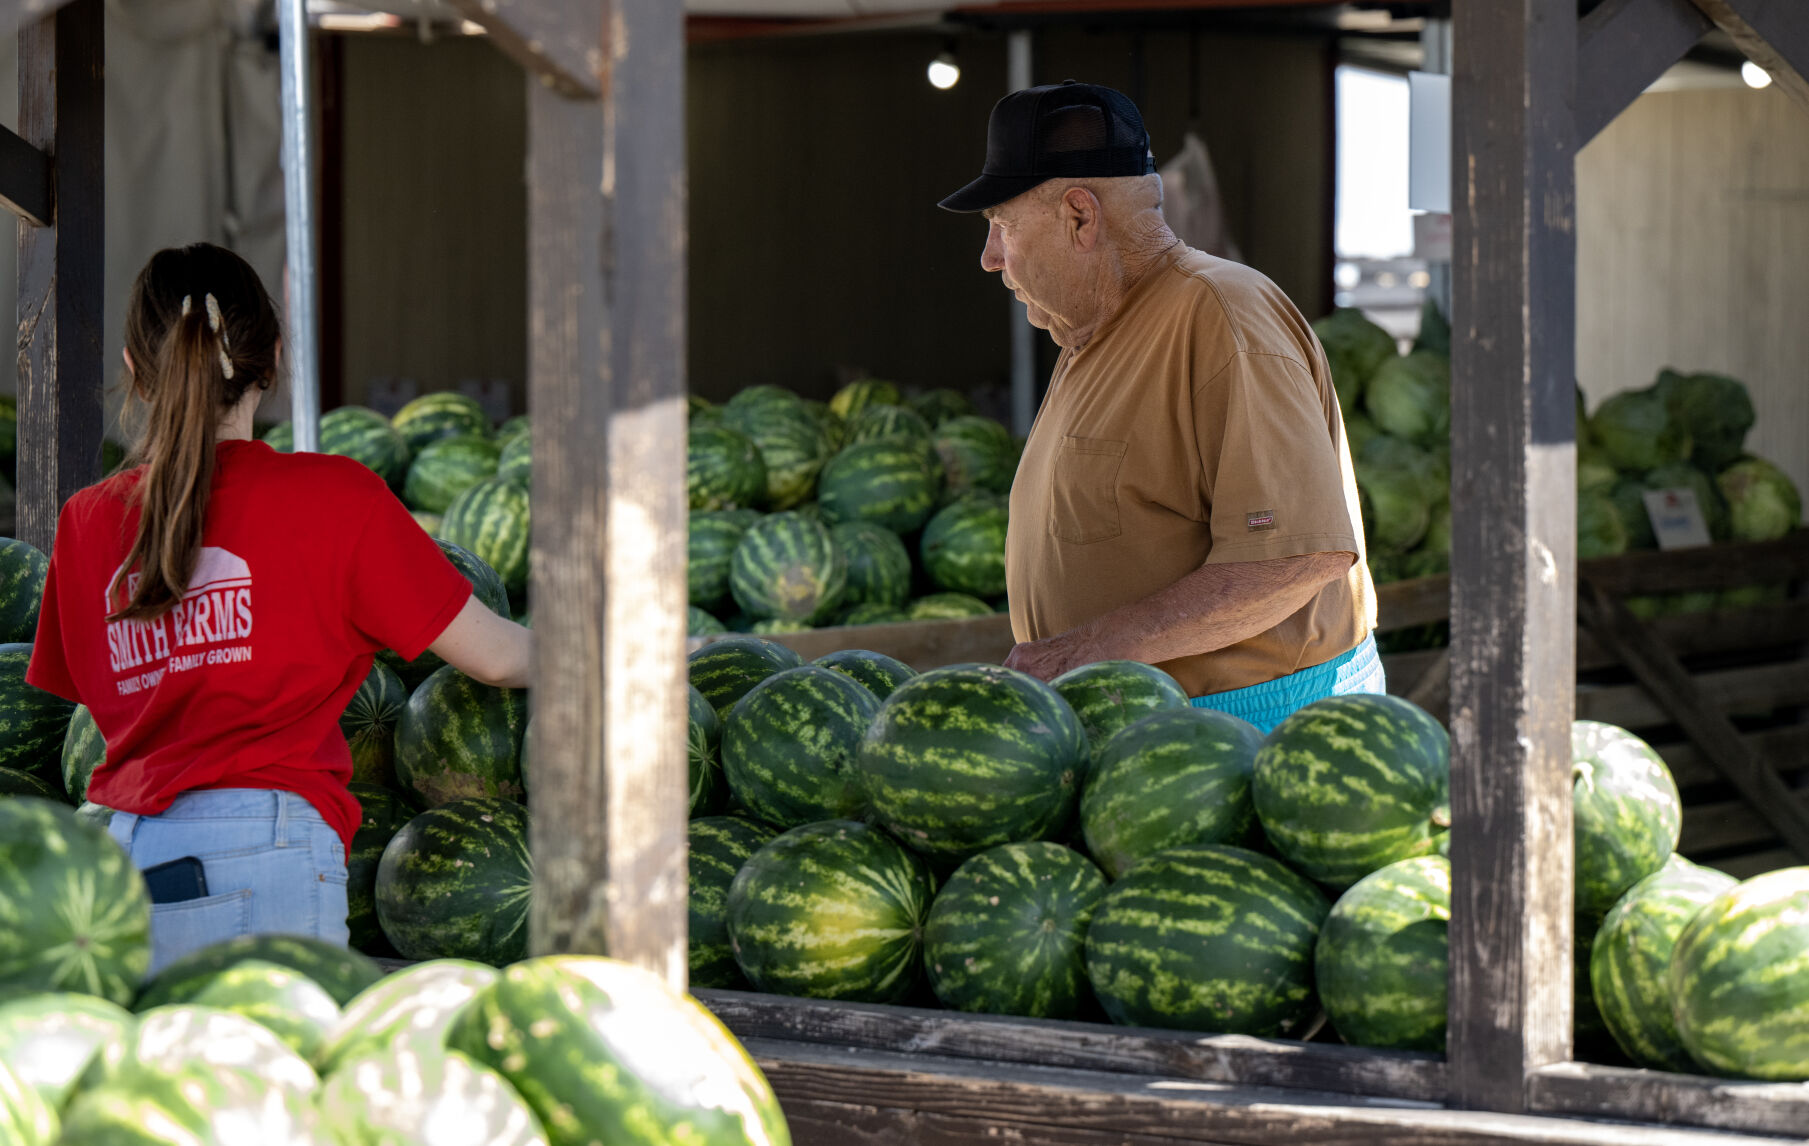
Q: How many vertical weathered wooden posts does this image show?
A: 3